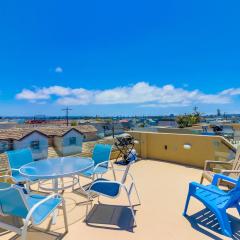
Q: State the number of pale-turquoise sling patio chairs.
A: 4